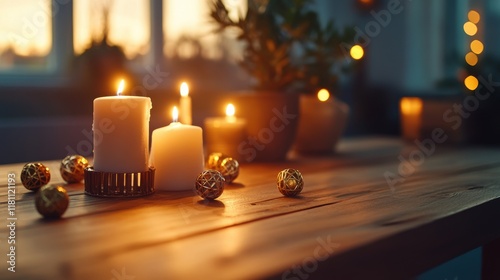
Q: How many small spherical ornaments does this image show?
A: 7